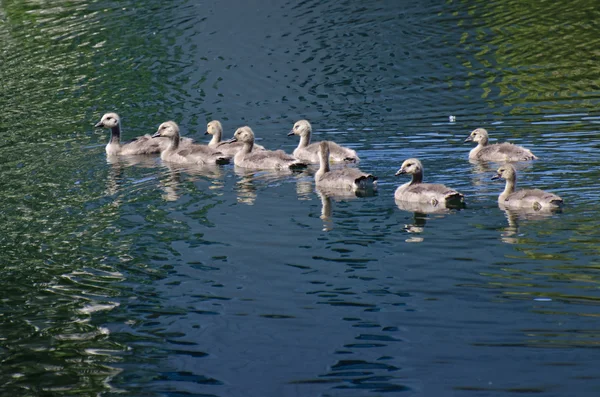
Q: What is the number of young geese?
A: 9